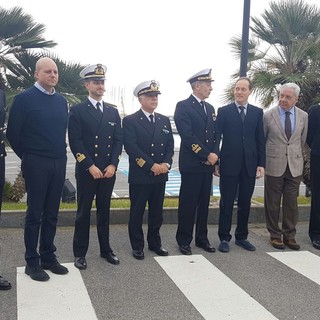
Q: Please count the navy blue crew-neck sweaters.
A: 1